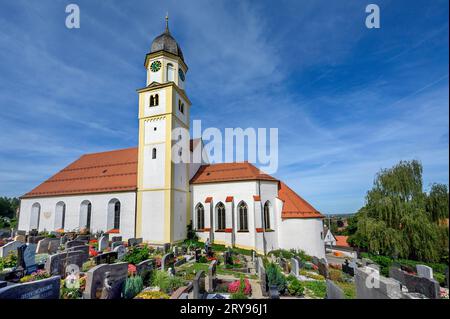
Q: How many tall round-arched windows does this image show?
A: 4